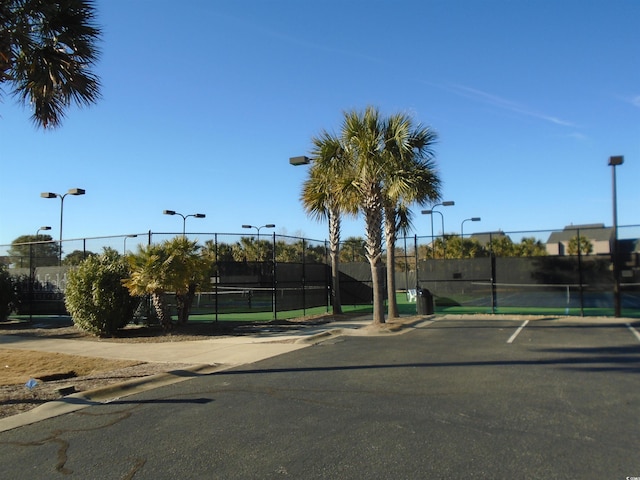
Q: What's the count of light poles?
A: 10